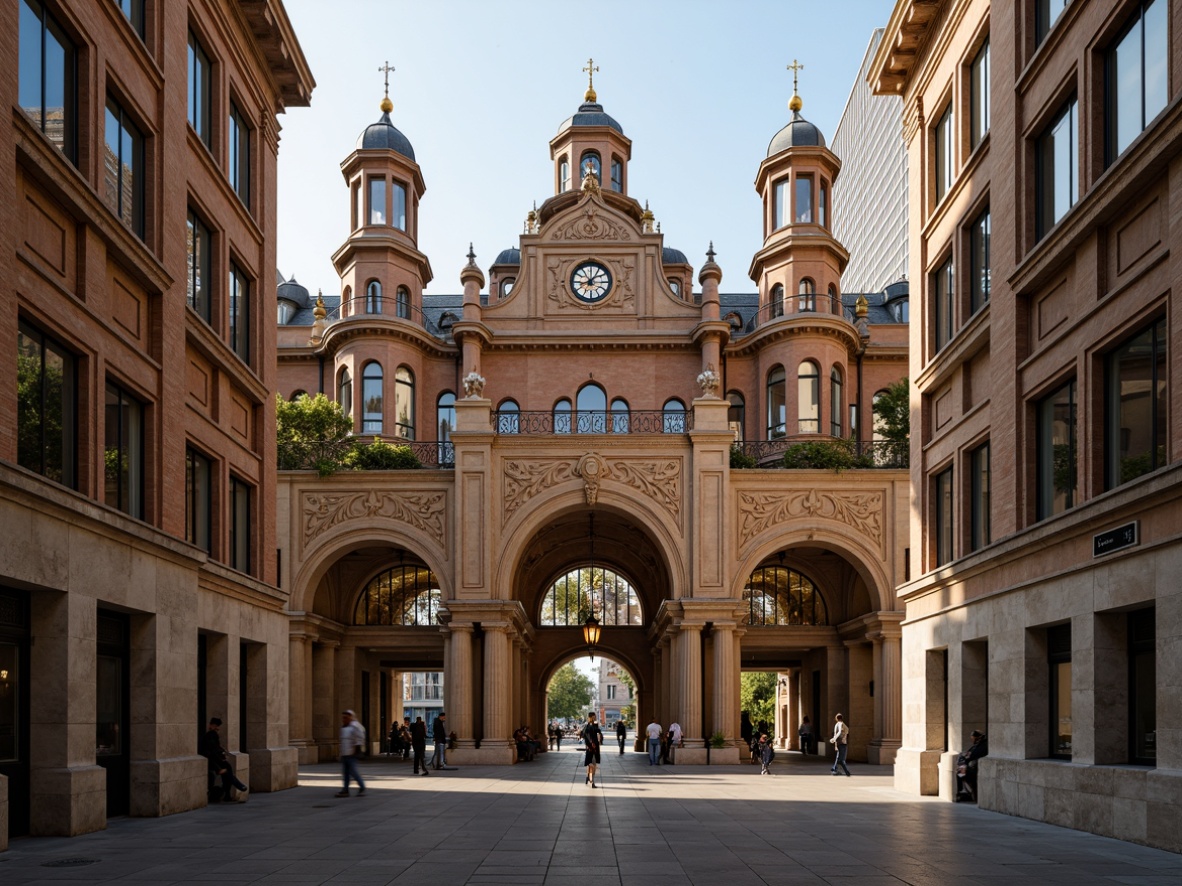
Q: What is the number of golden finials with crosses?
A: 3